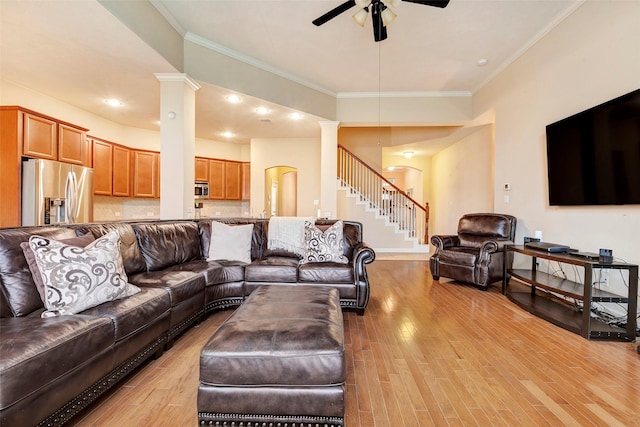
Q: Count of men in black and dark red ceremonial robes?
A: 0